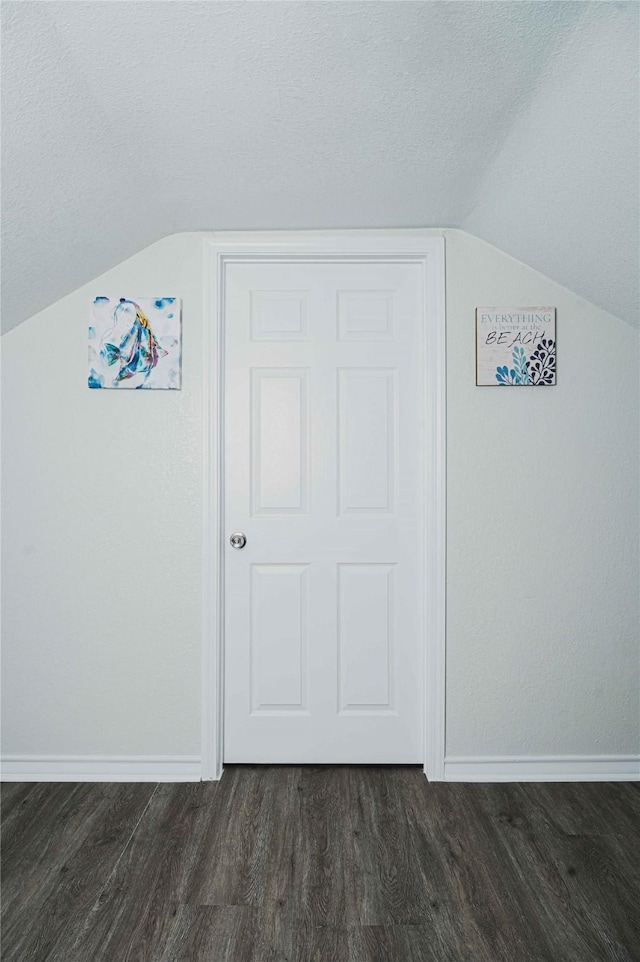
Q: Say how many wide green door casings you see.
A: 0